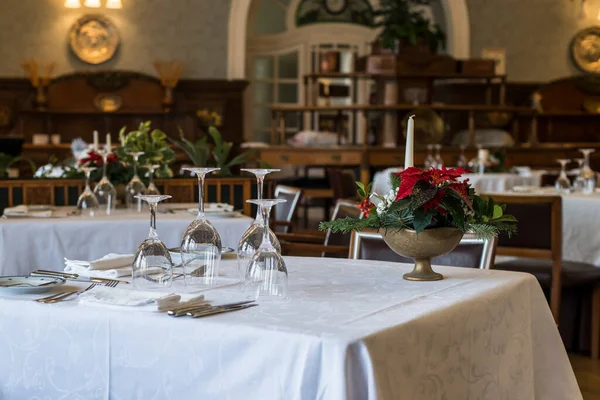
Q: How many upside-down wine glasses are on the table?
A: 4